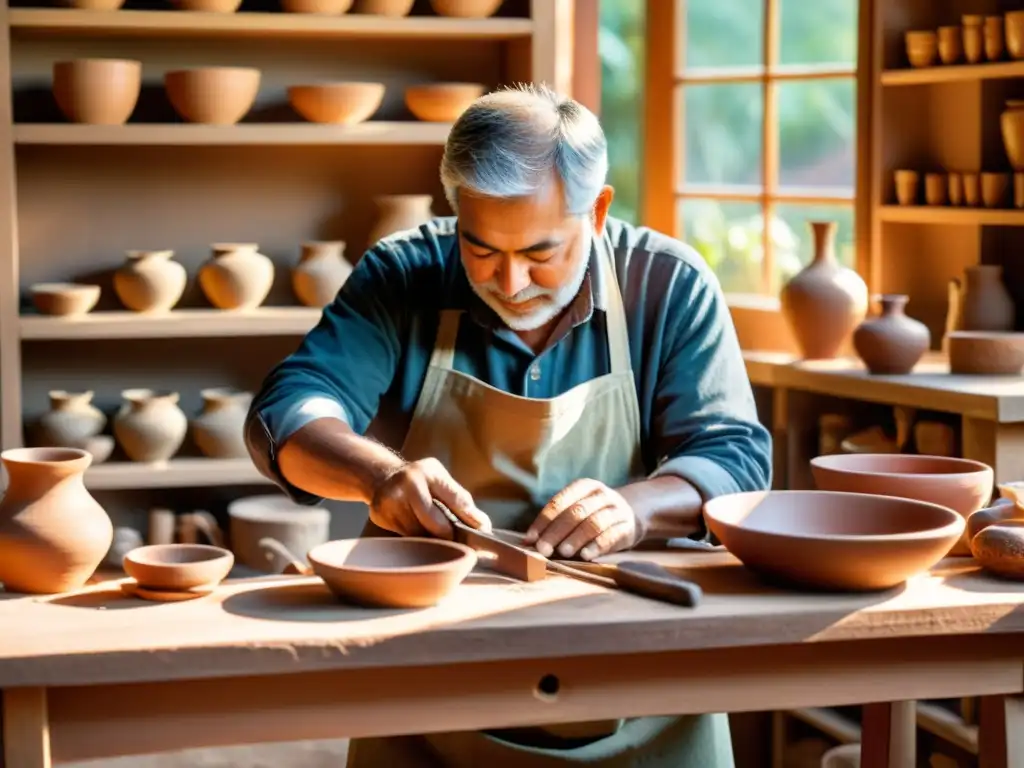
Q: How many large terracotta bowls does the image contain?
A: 2